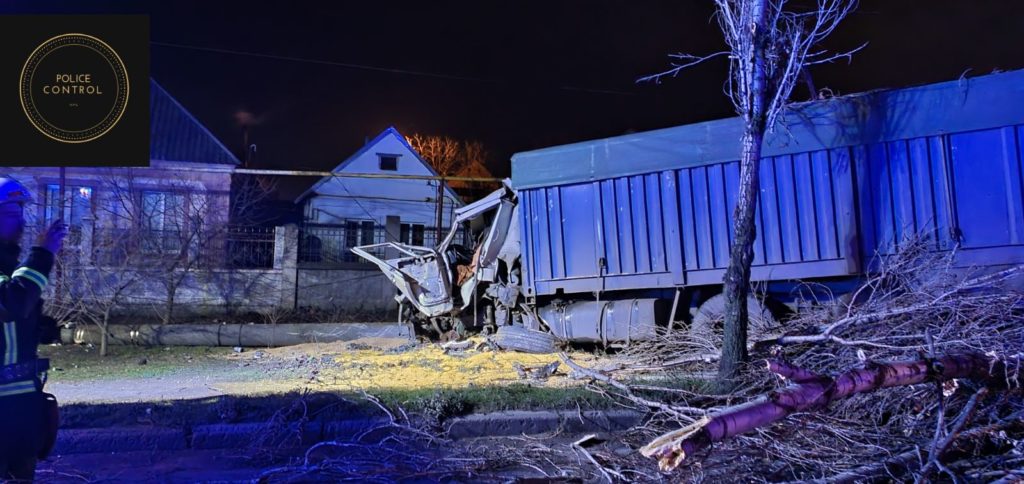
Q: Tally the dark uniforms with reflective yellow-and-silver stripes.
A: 1